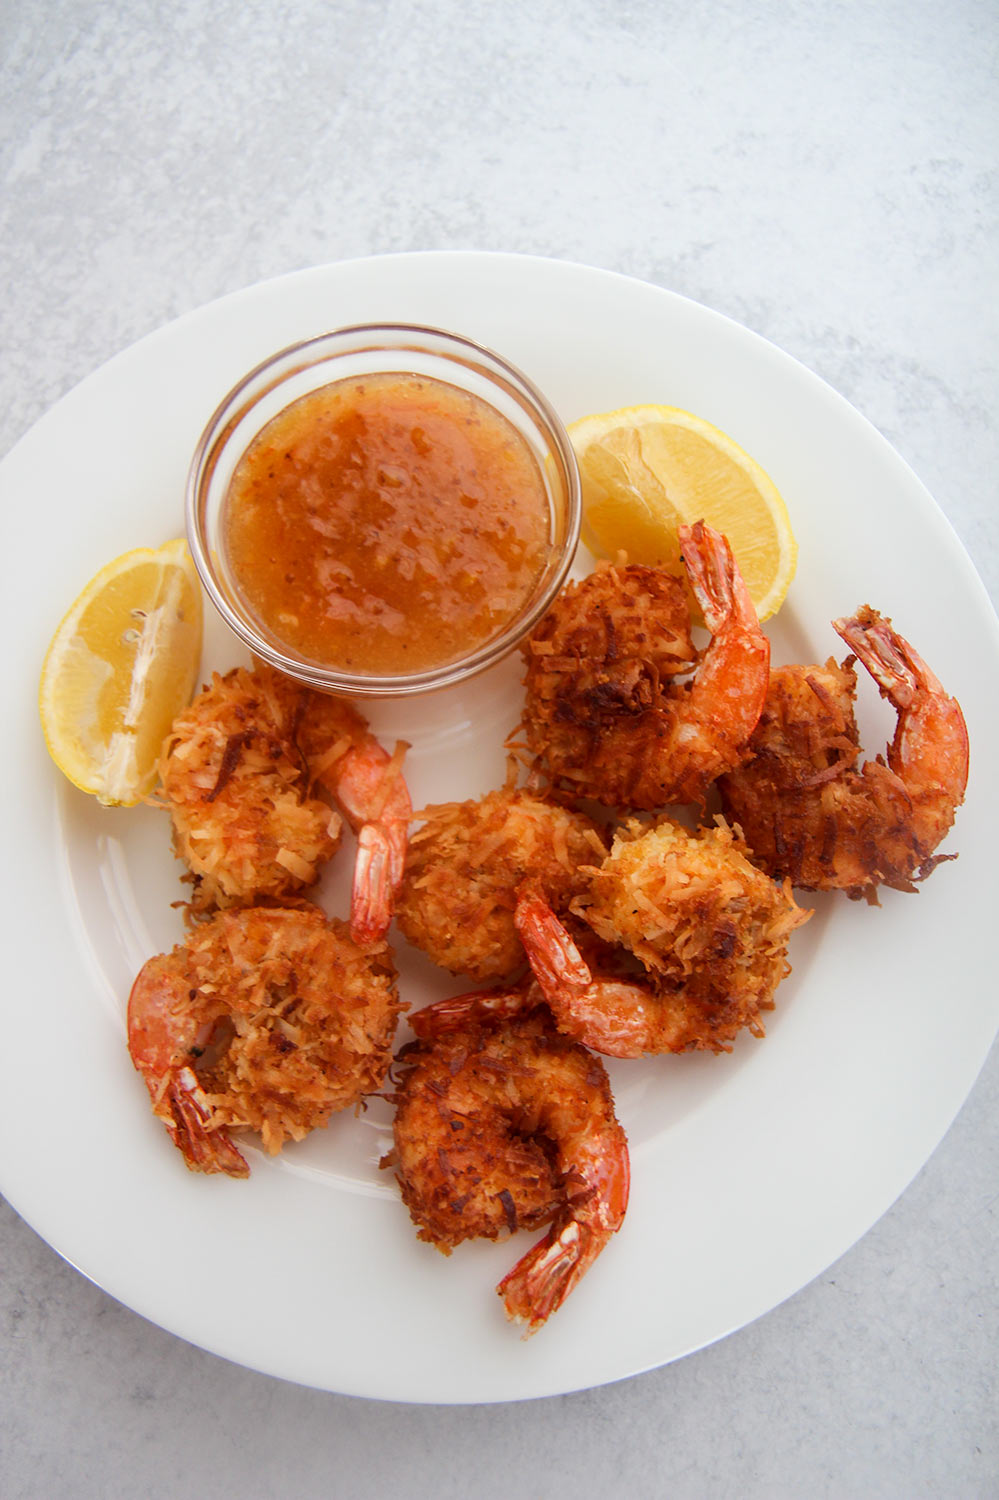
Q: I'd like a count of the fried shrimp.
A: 7